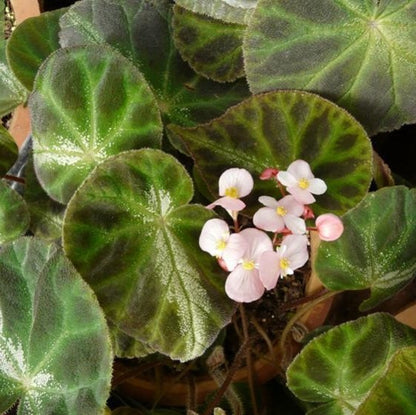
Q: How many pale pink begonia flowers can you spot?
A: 6